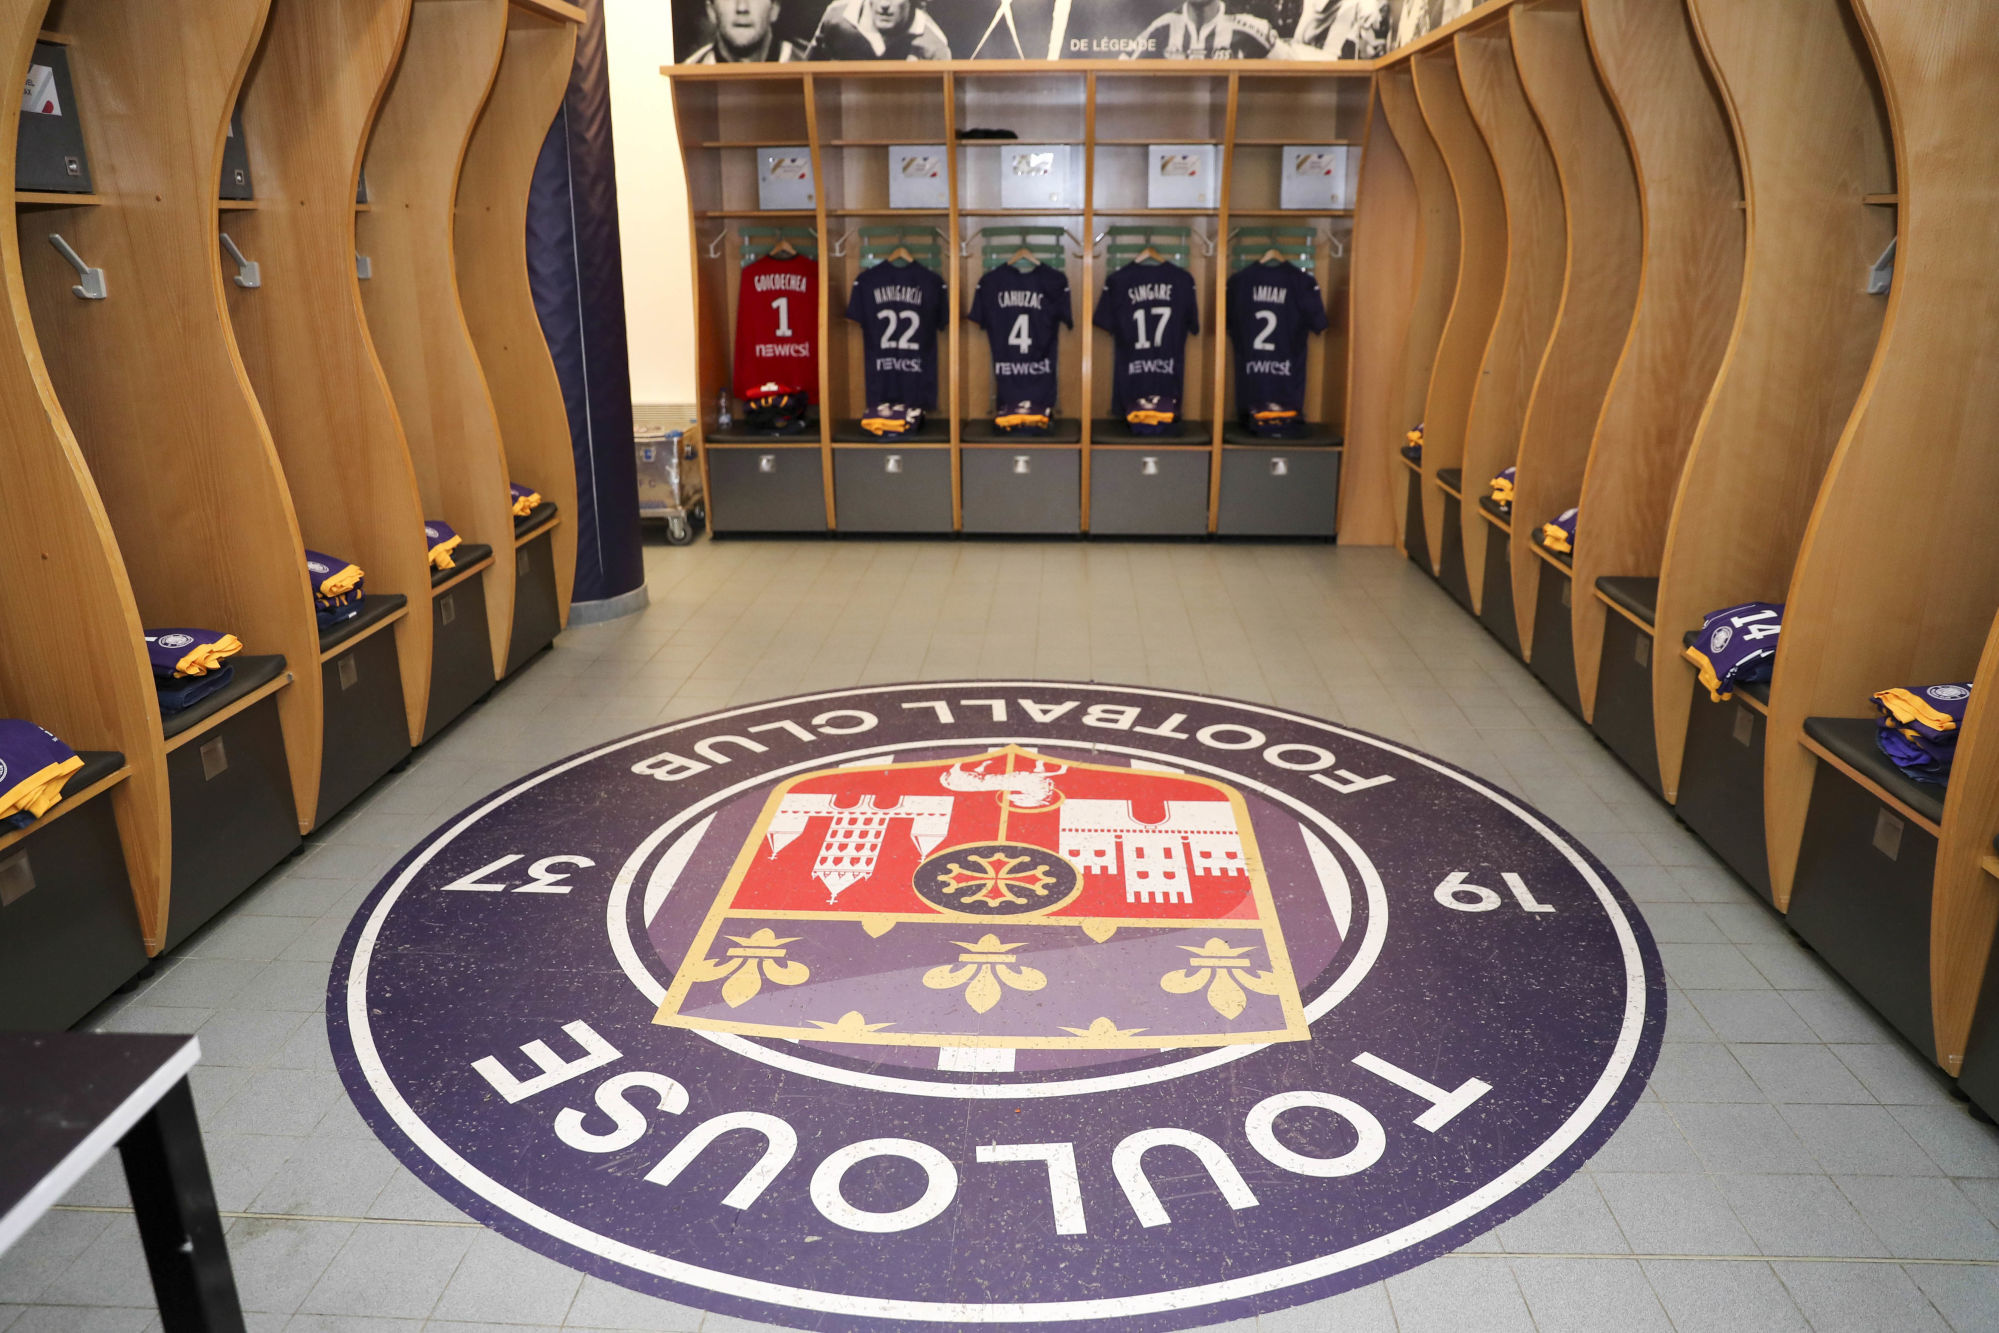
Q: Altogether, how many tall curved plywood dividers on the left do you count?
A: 5